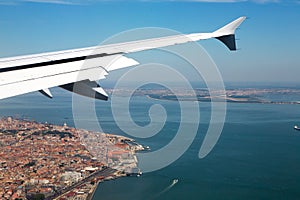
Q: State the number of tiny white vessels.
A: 2